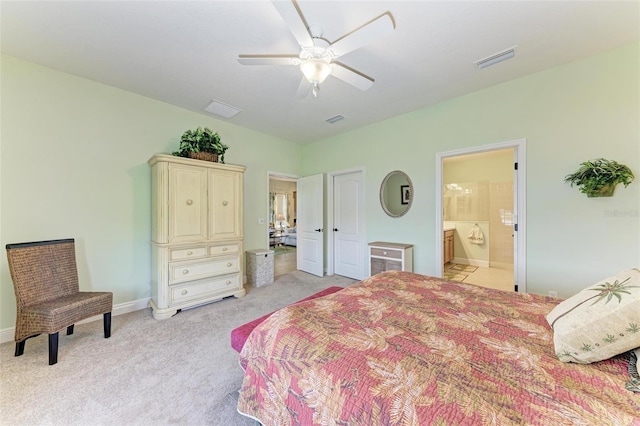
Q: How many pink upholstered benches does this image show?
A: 1